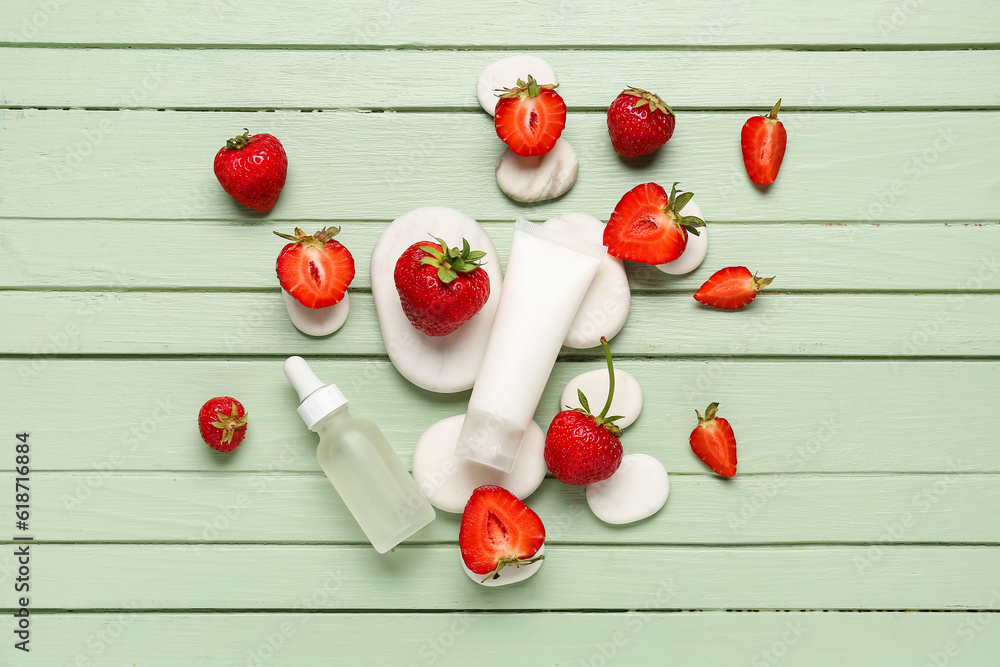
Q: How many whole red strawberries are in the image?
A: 5